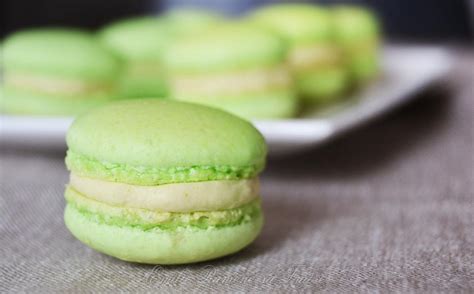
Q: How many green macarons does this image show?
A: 7